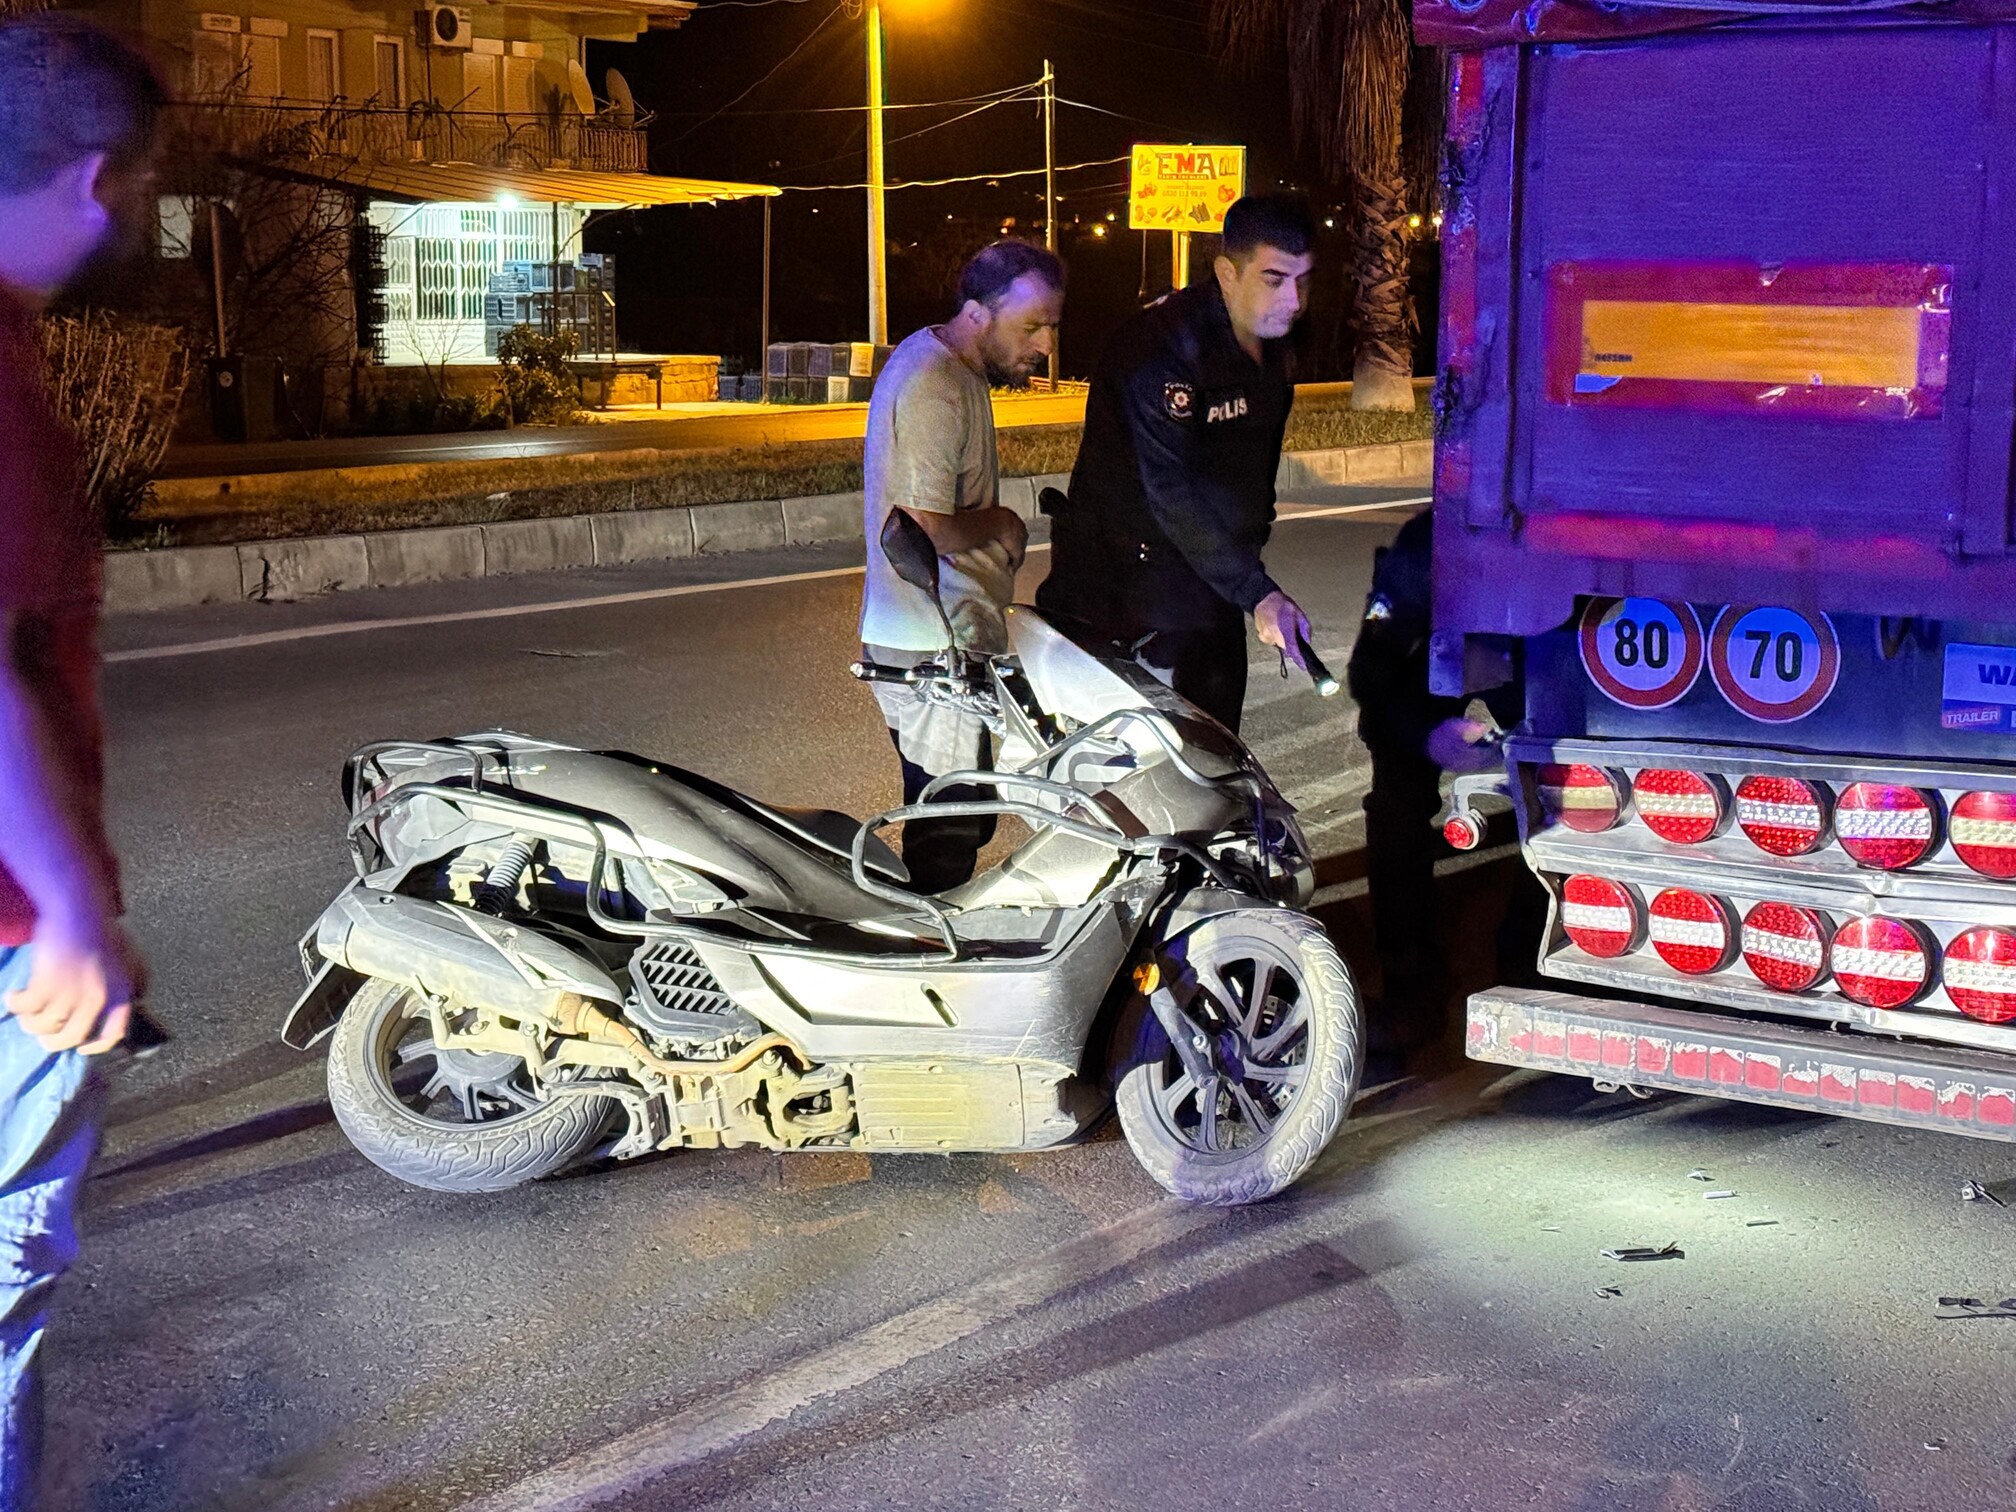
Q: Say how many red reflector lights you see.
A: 11